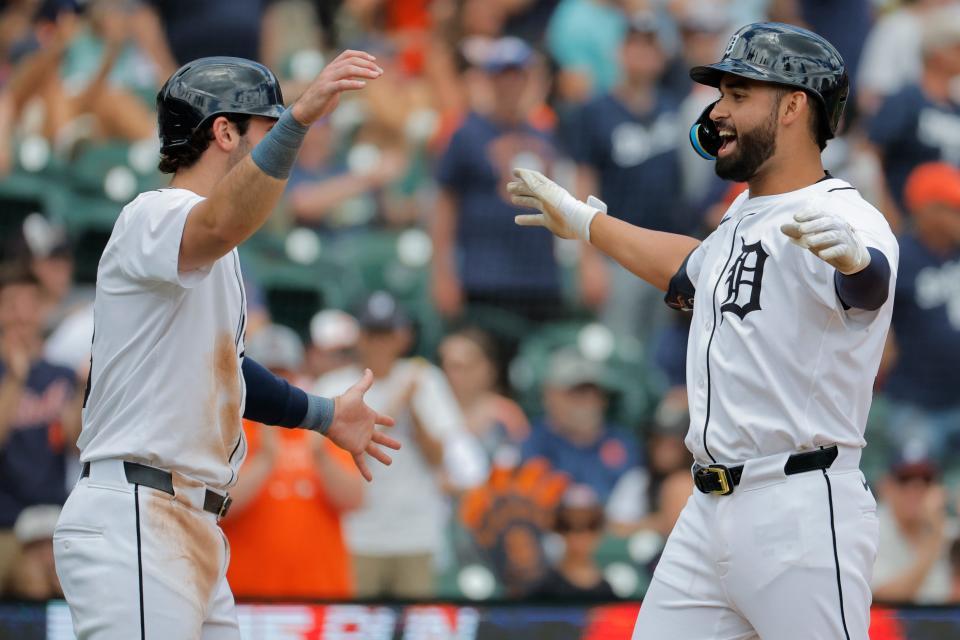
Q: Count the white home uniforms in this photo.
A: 2